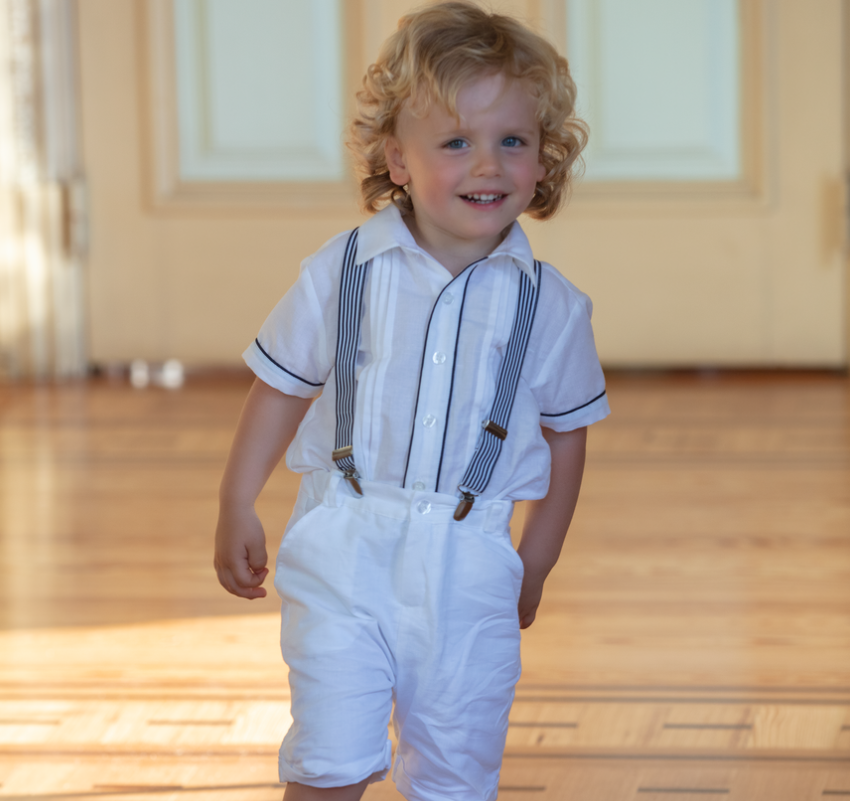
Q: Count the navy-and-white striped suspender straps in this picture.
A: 2